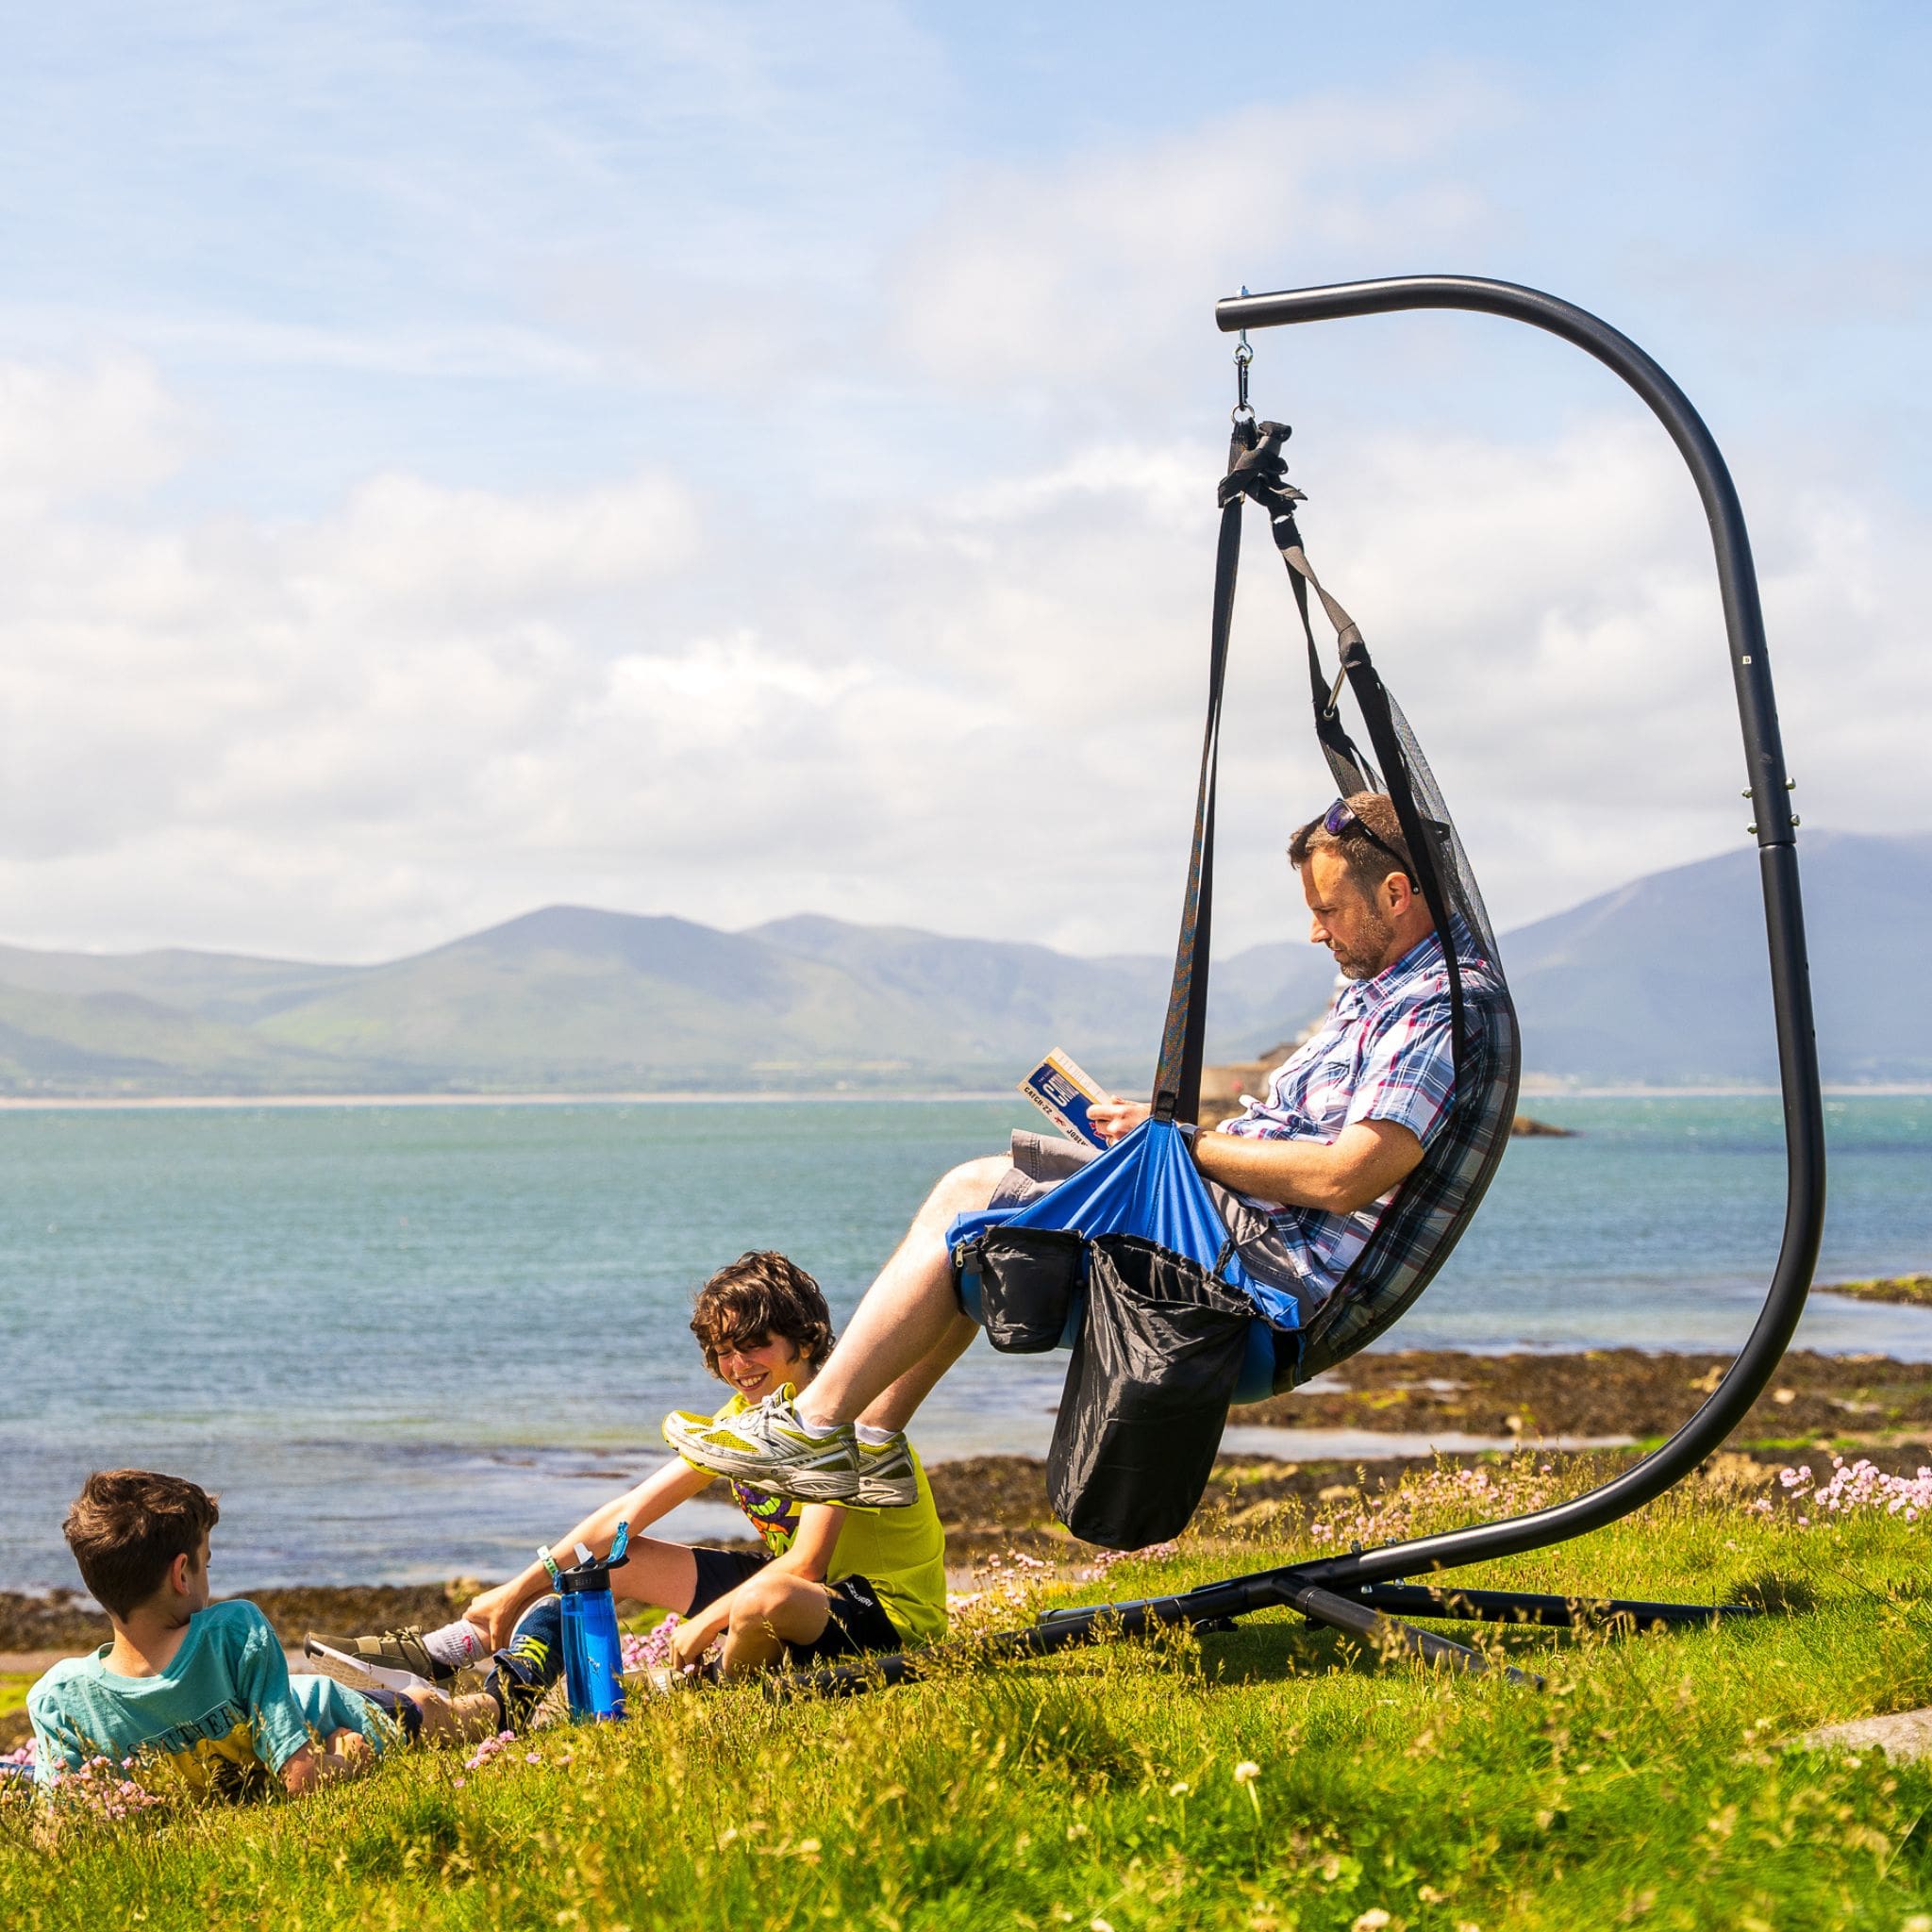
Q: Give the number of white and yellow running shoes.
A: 2